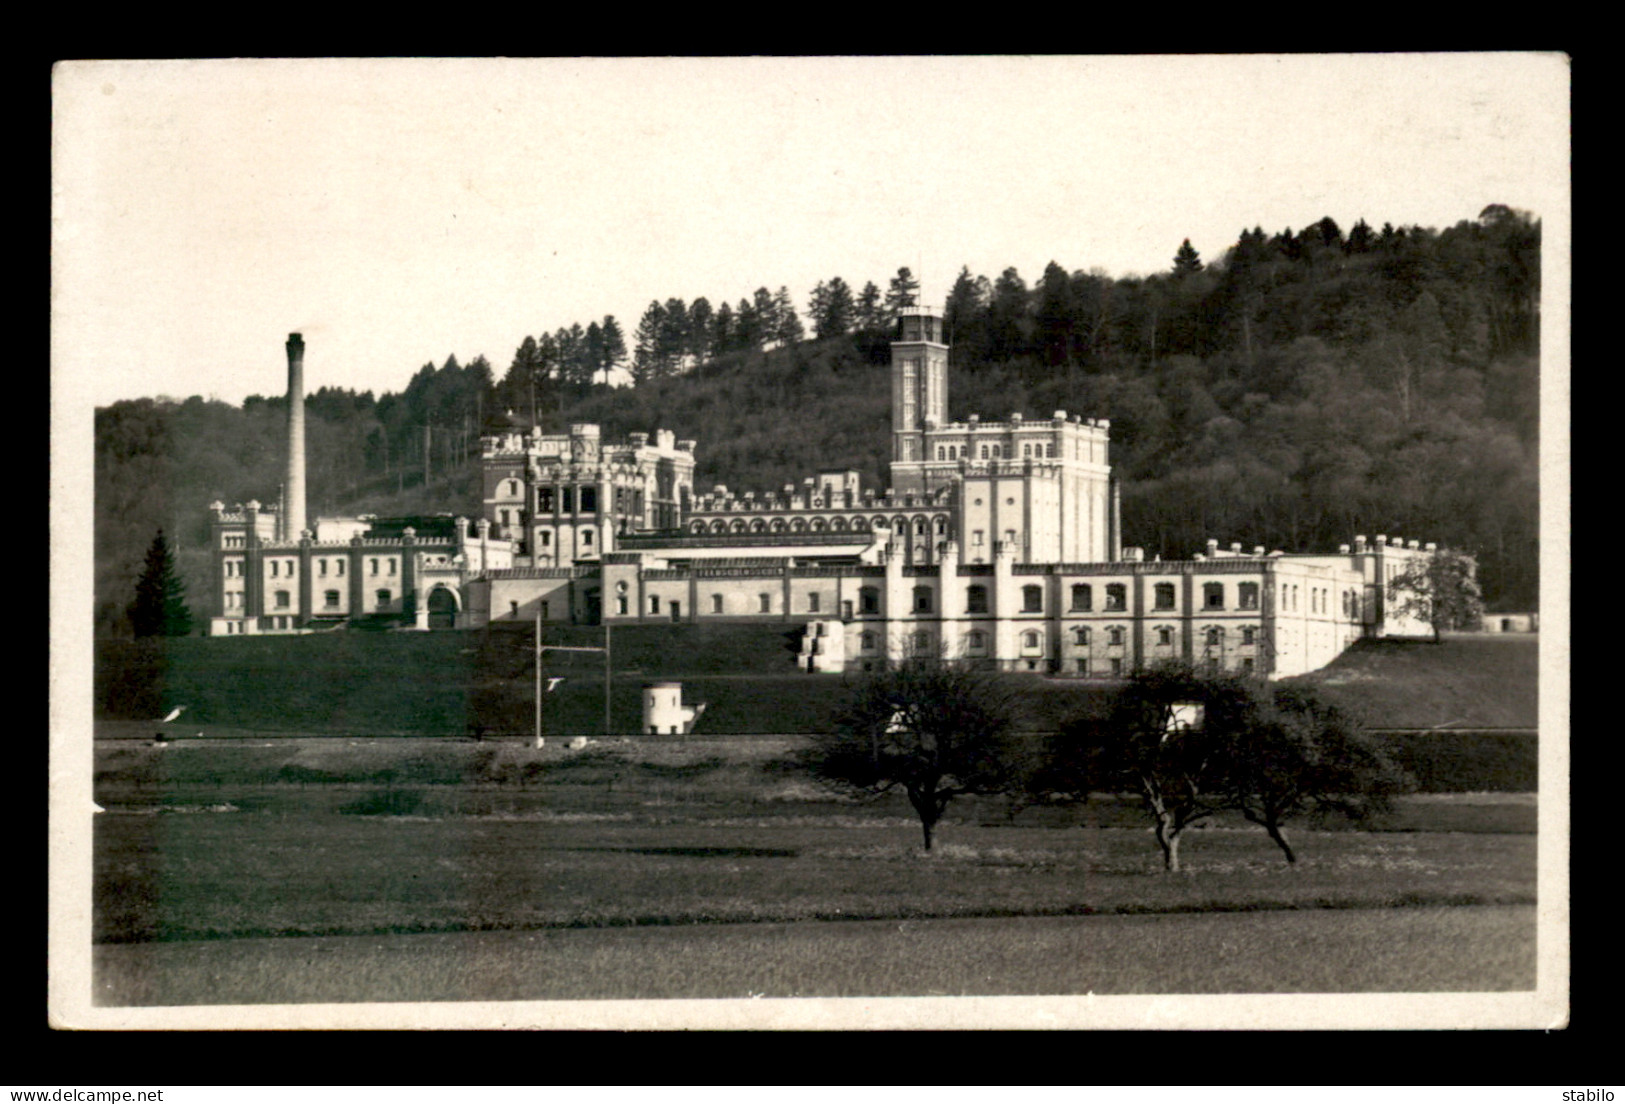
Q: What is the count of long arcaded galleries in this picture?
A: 1